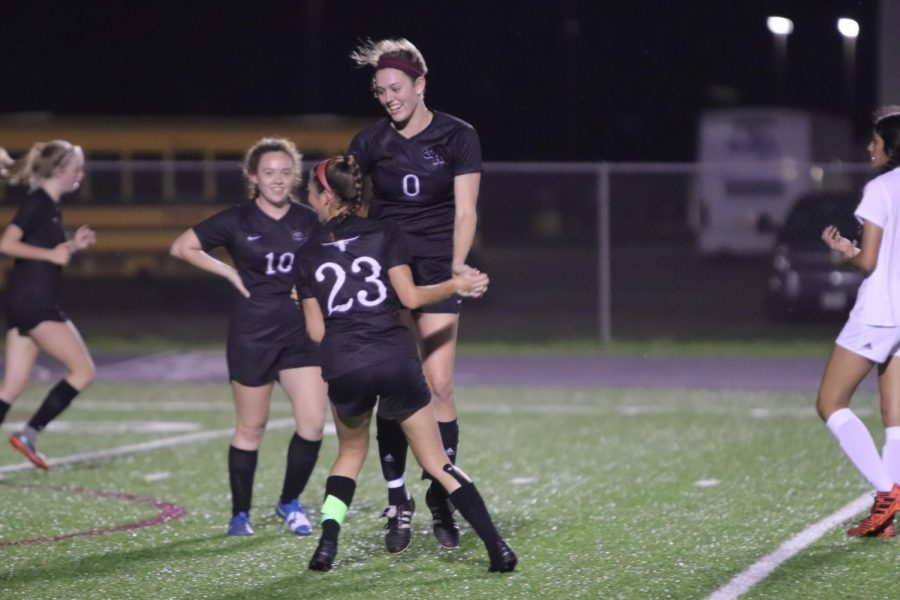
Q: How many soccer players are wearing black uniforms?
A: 4